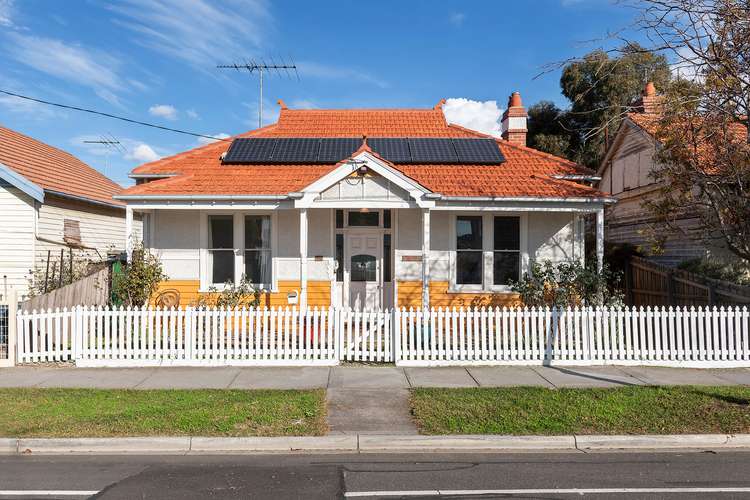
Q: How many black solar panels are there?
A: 6